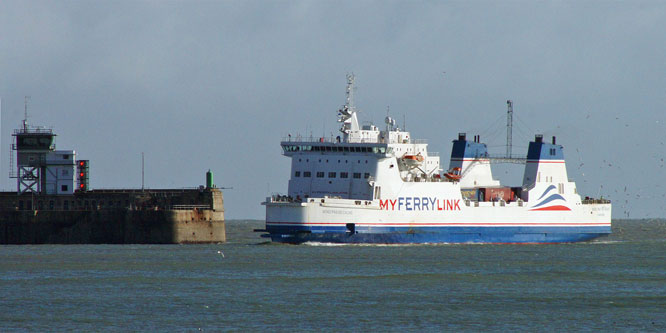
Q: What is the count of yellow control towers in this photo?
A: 0